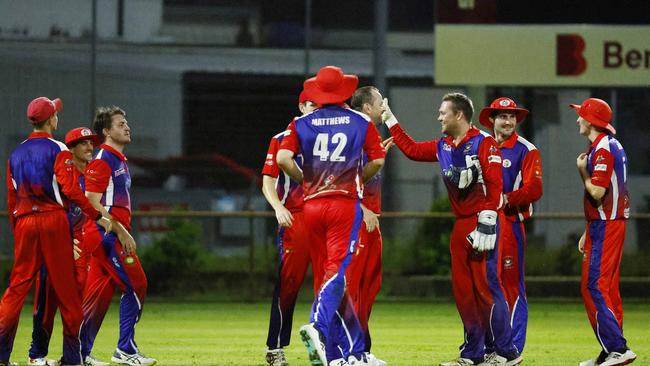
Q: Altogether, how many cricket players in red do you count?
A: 9